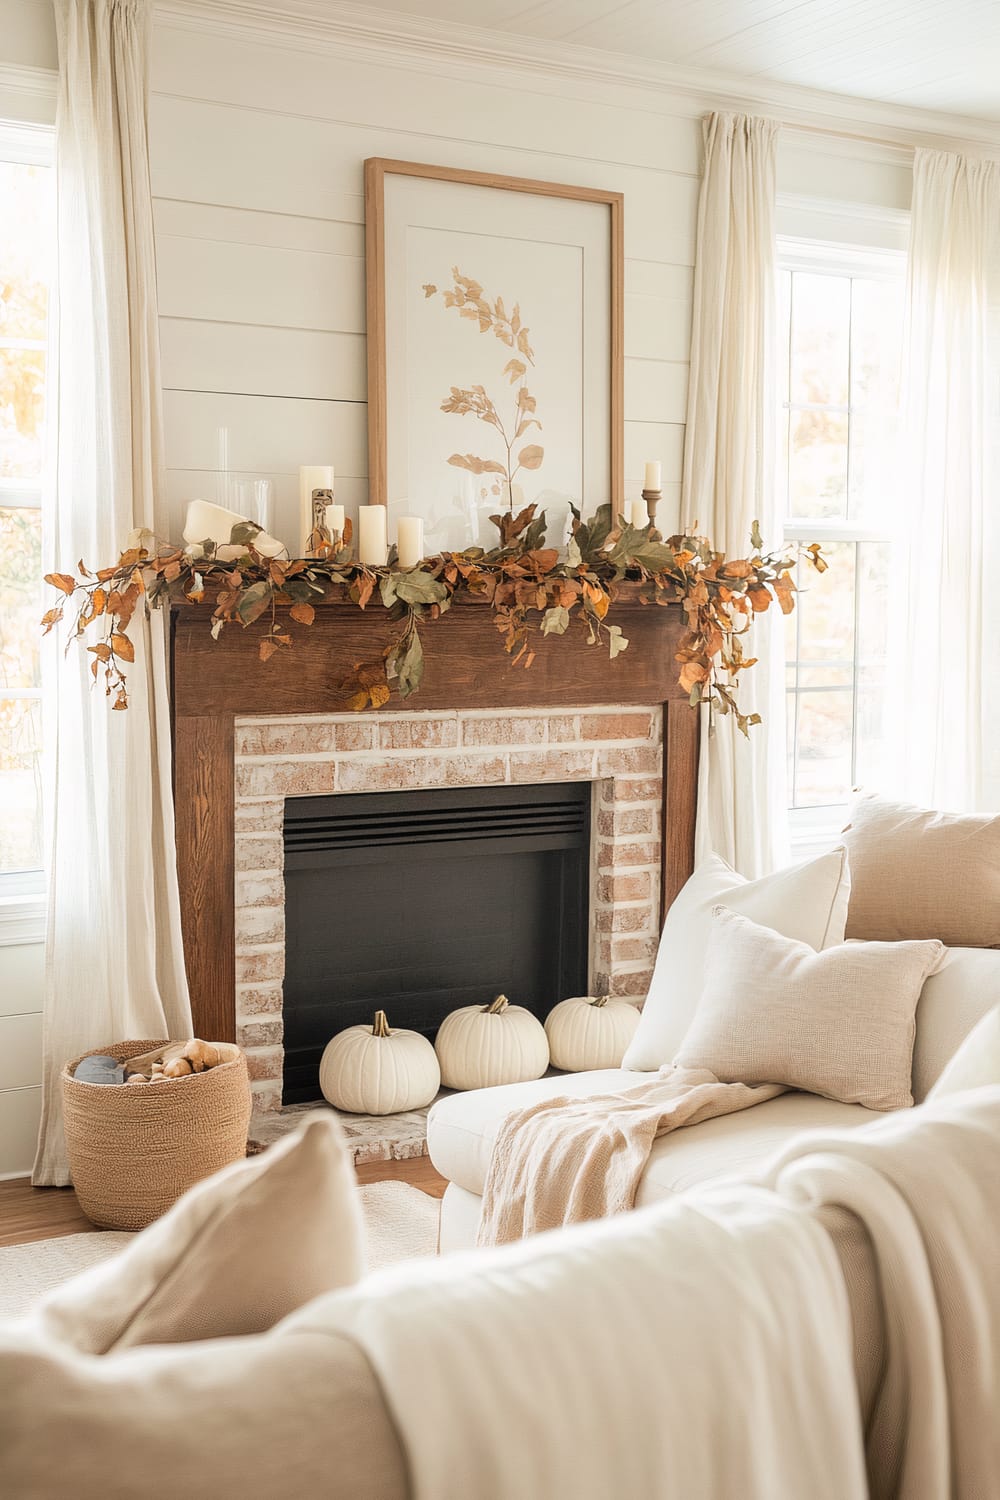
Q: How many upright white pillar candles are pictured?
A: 6